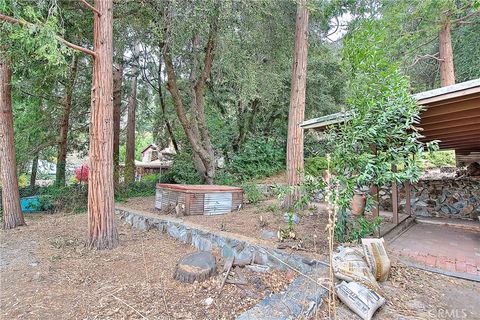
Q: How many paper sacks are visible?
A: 3